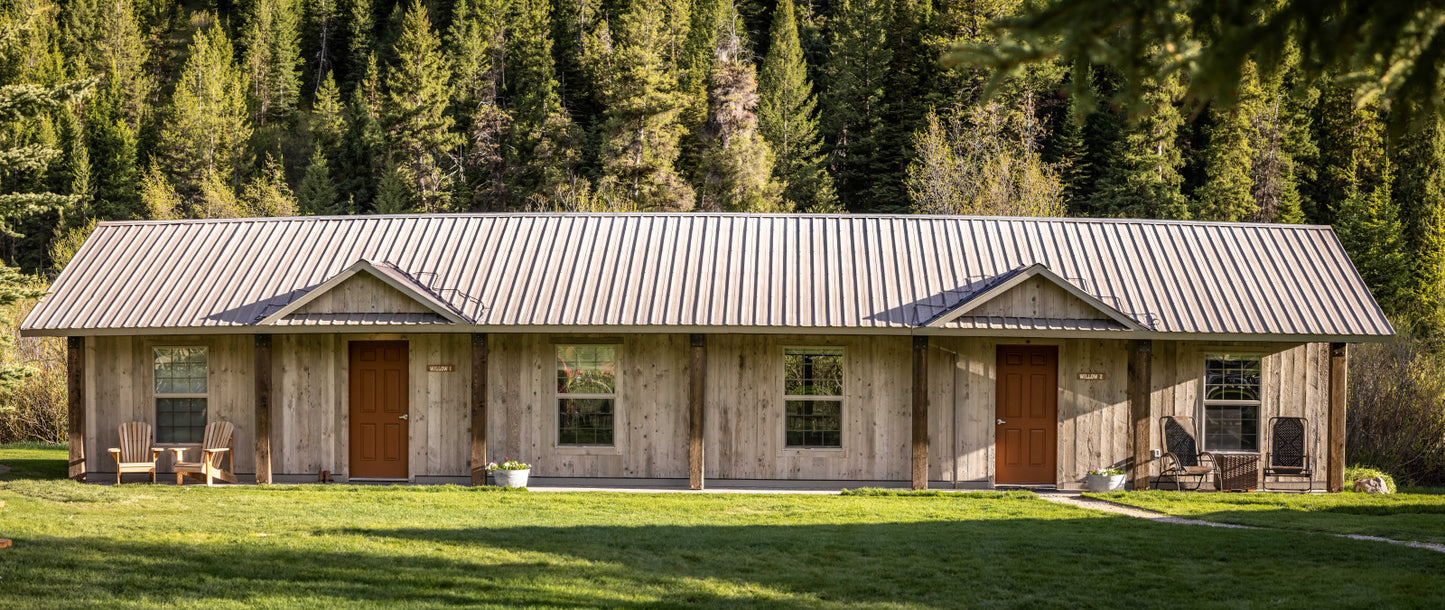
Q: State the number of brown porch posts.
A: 7